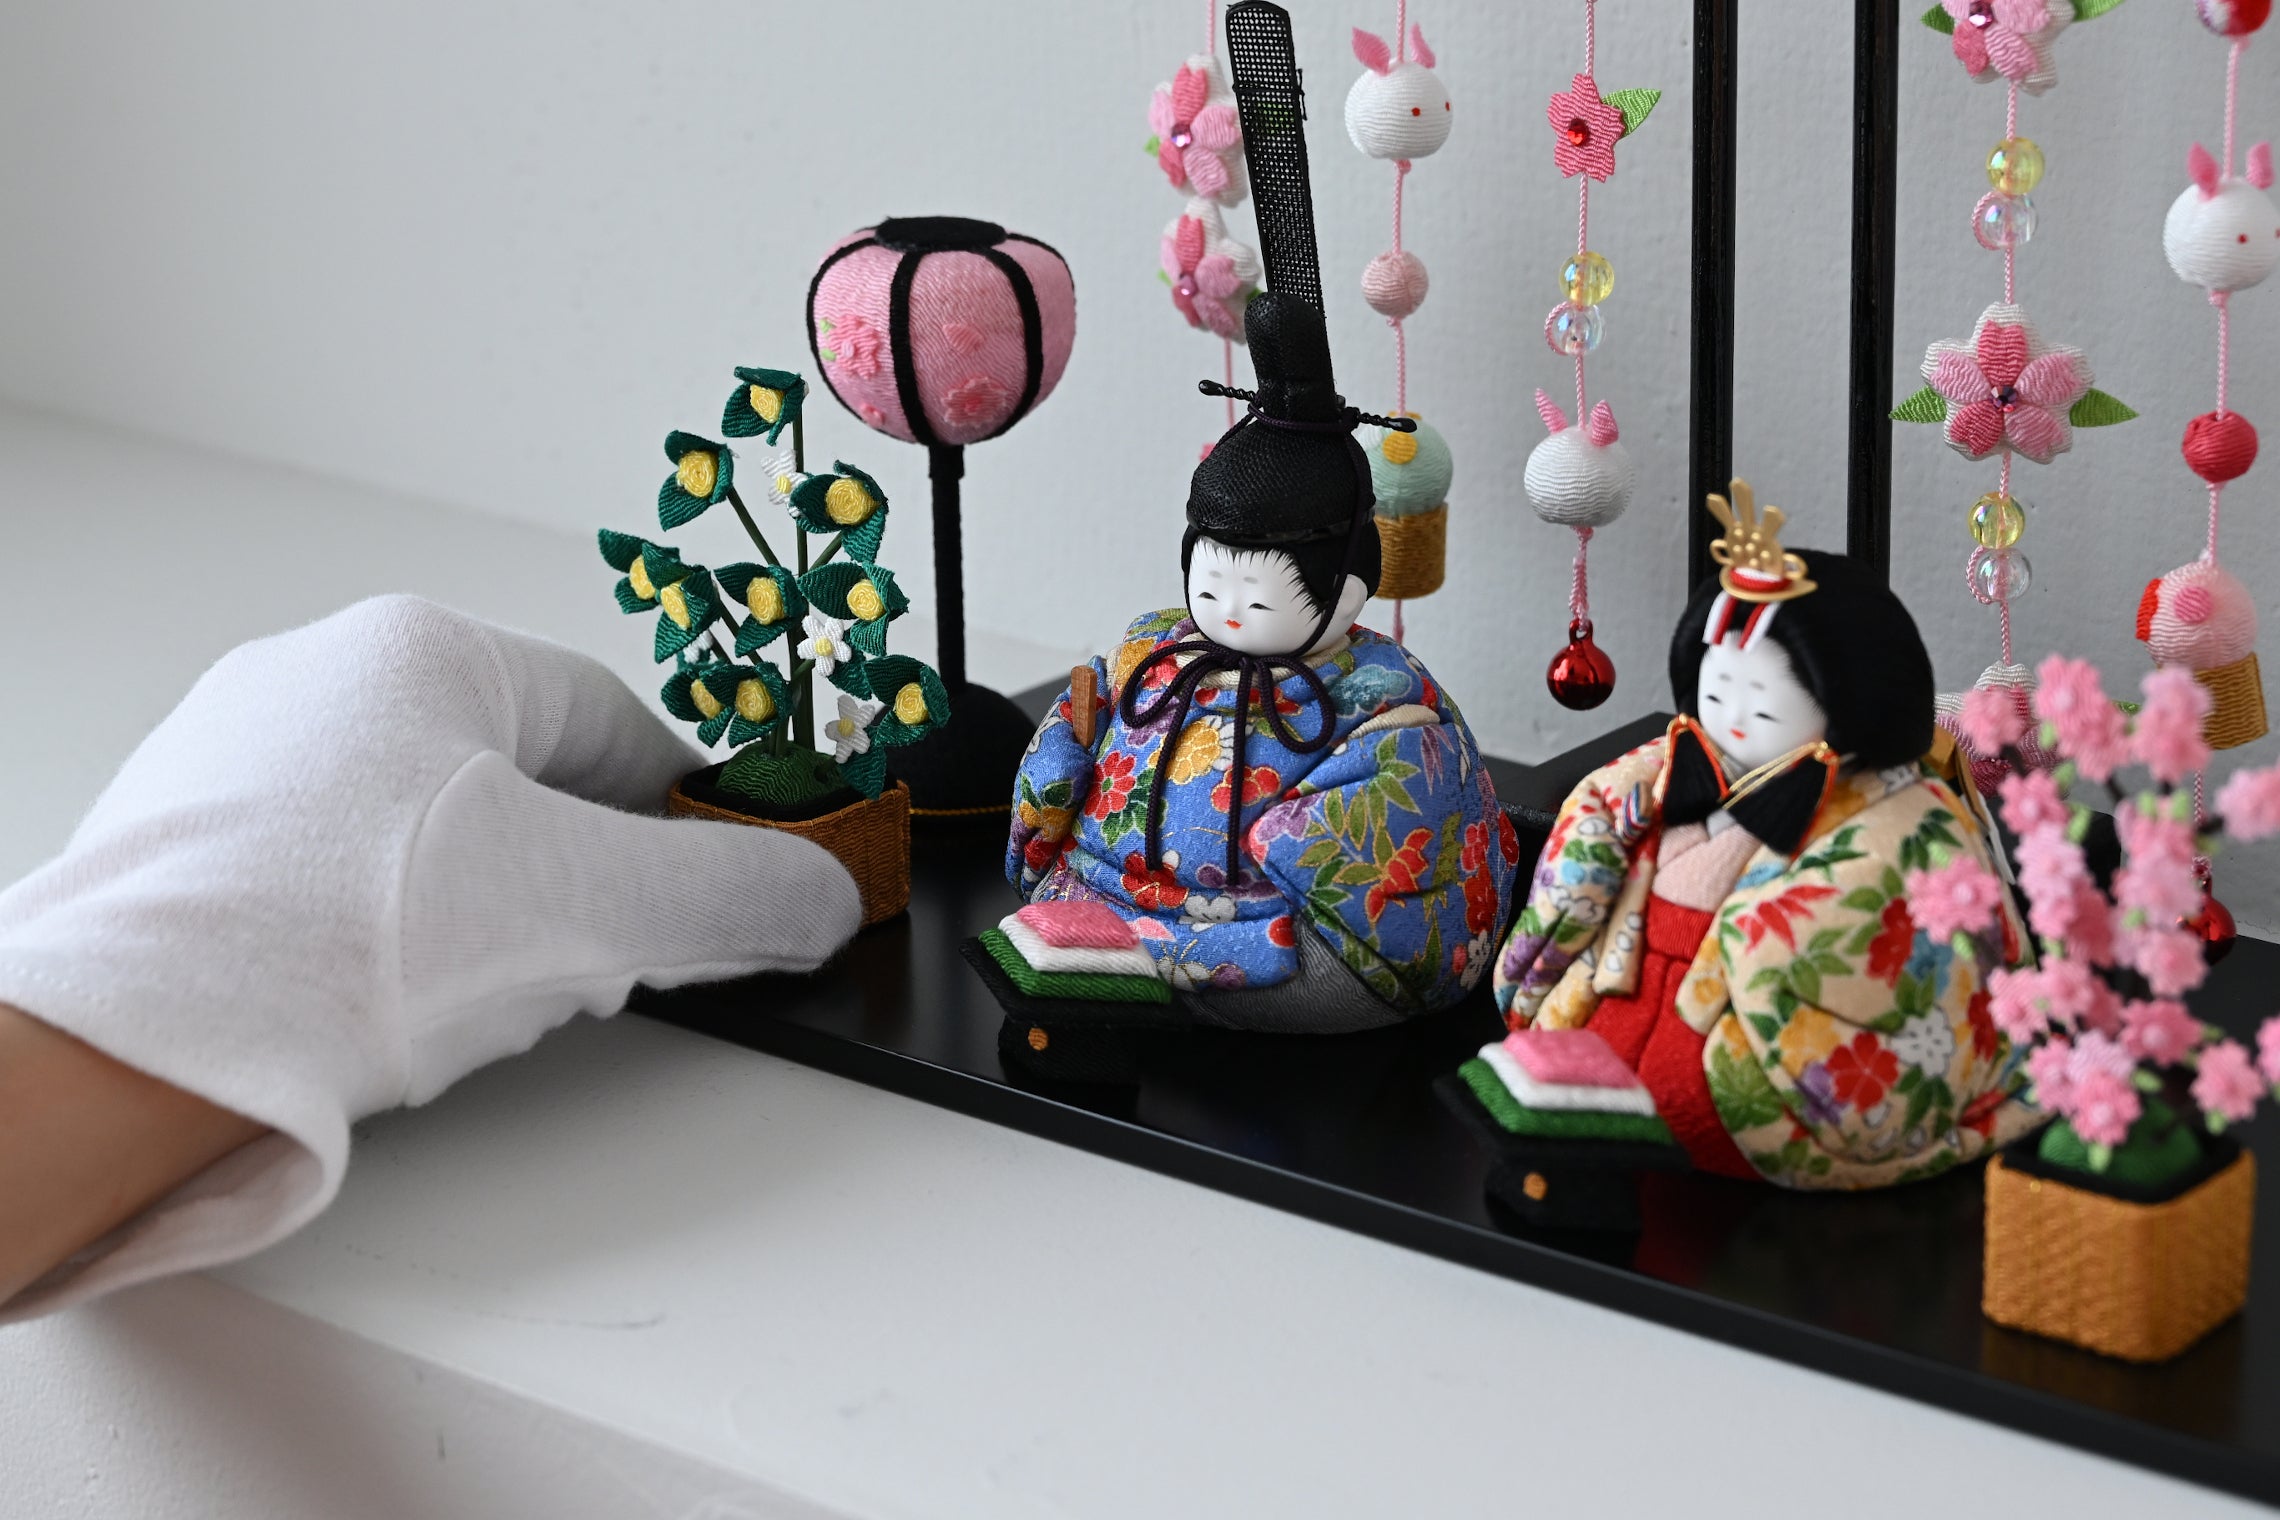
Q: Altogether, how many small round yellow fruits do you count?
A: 10